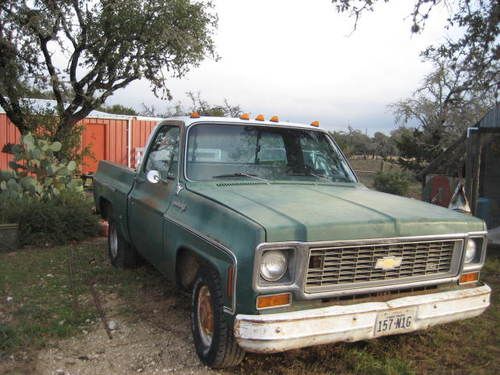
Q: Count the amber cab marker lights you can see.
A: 5